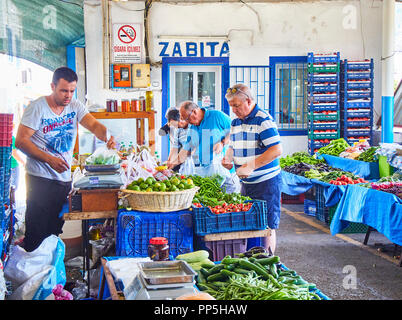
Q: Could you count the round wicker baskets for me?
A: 1